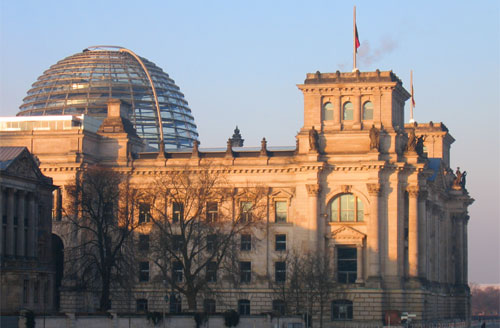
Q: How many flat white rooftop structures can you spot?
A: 1